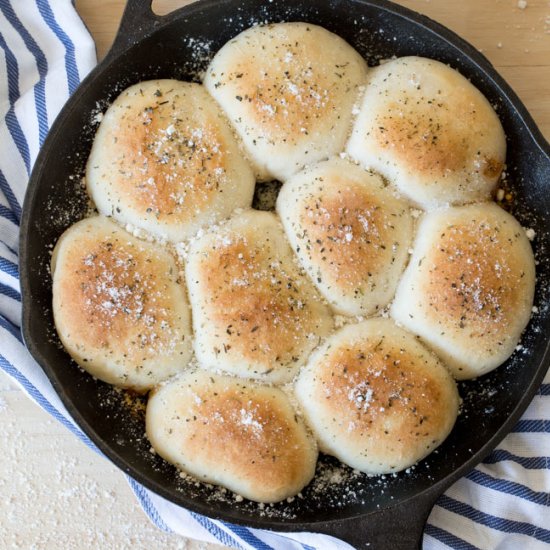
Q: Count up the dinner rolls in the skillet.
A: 9